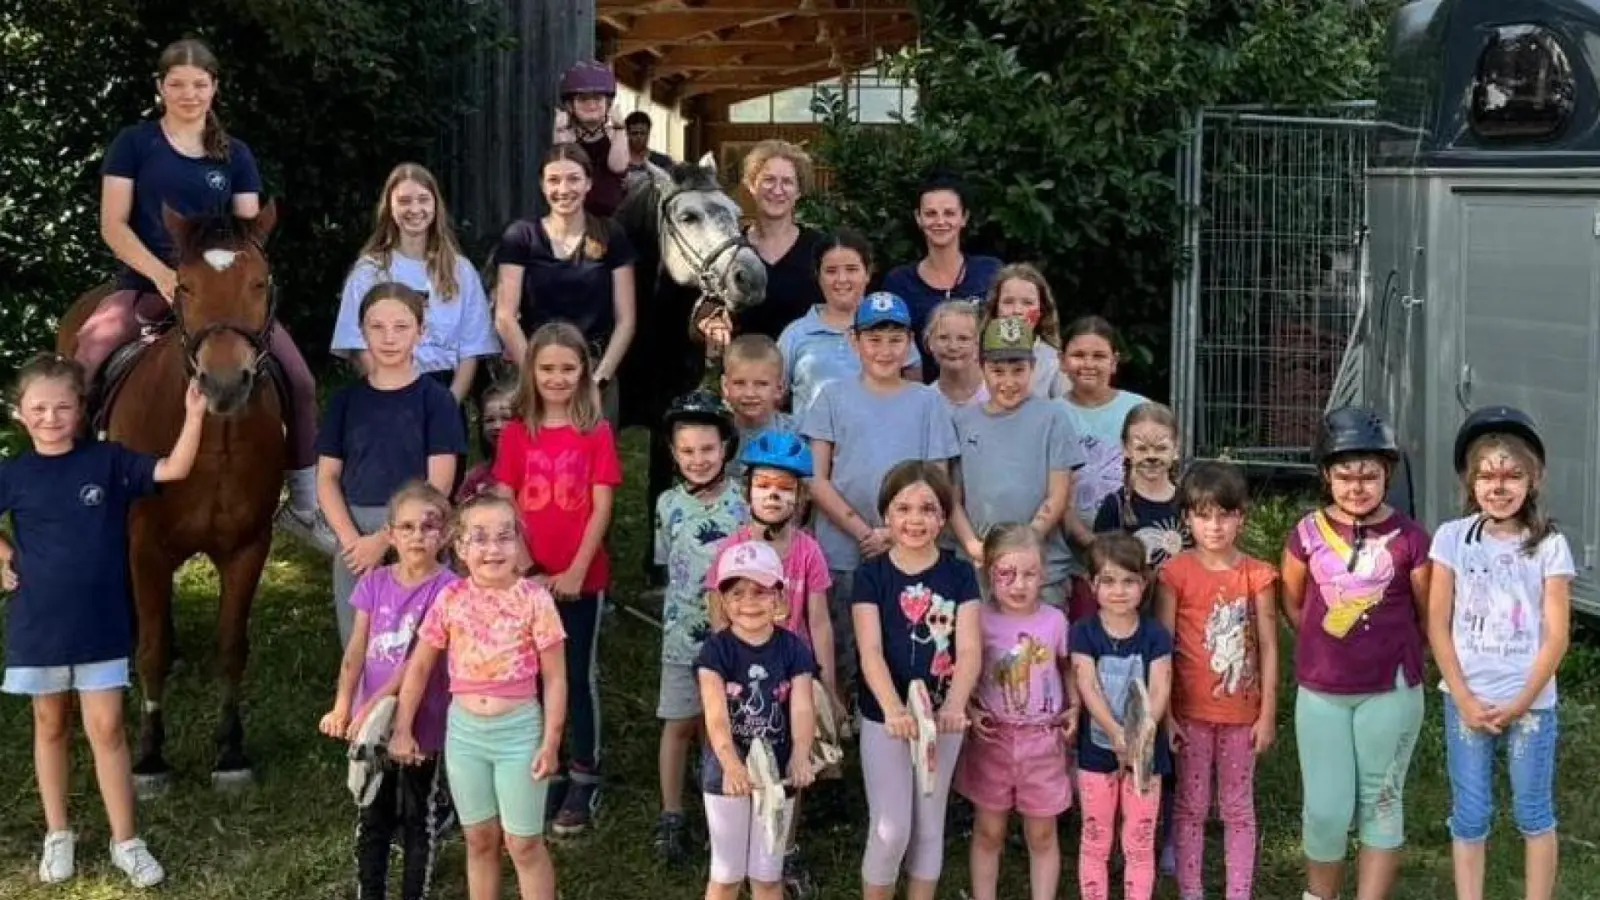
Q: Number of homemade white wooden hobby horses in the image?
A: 5